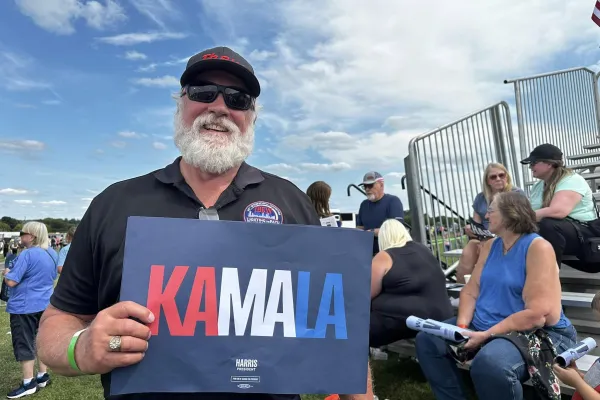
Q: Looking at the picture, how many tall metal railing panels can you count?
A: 2